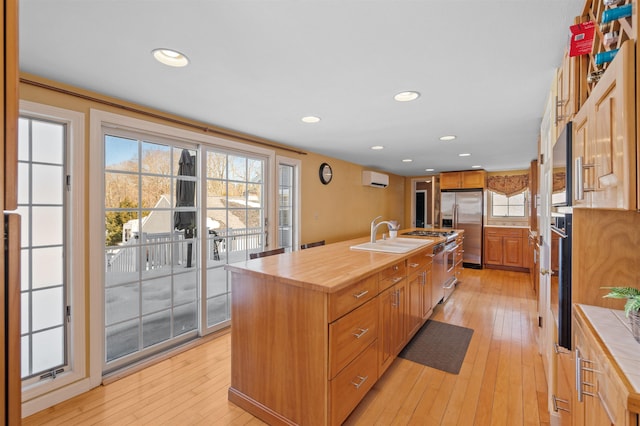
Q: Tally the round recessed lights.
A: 9